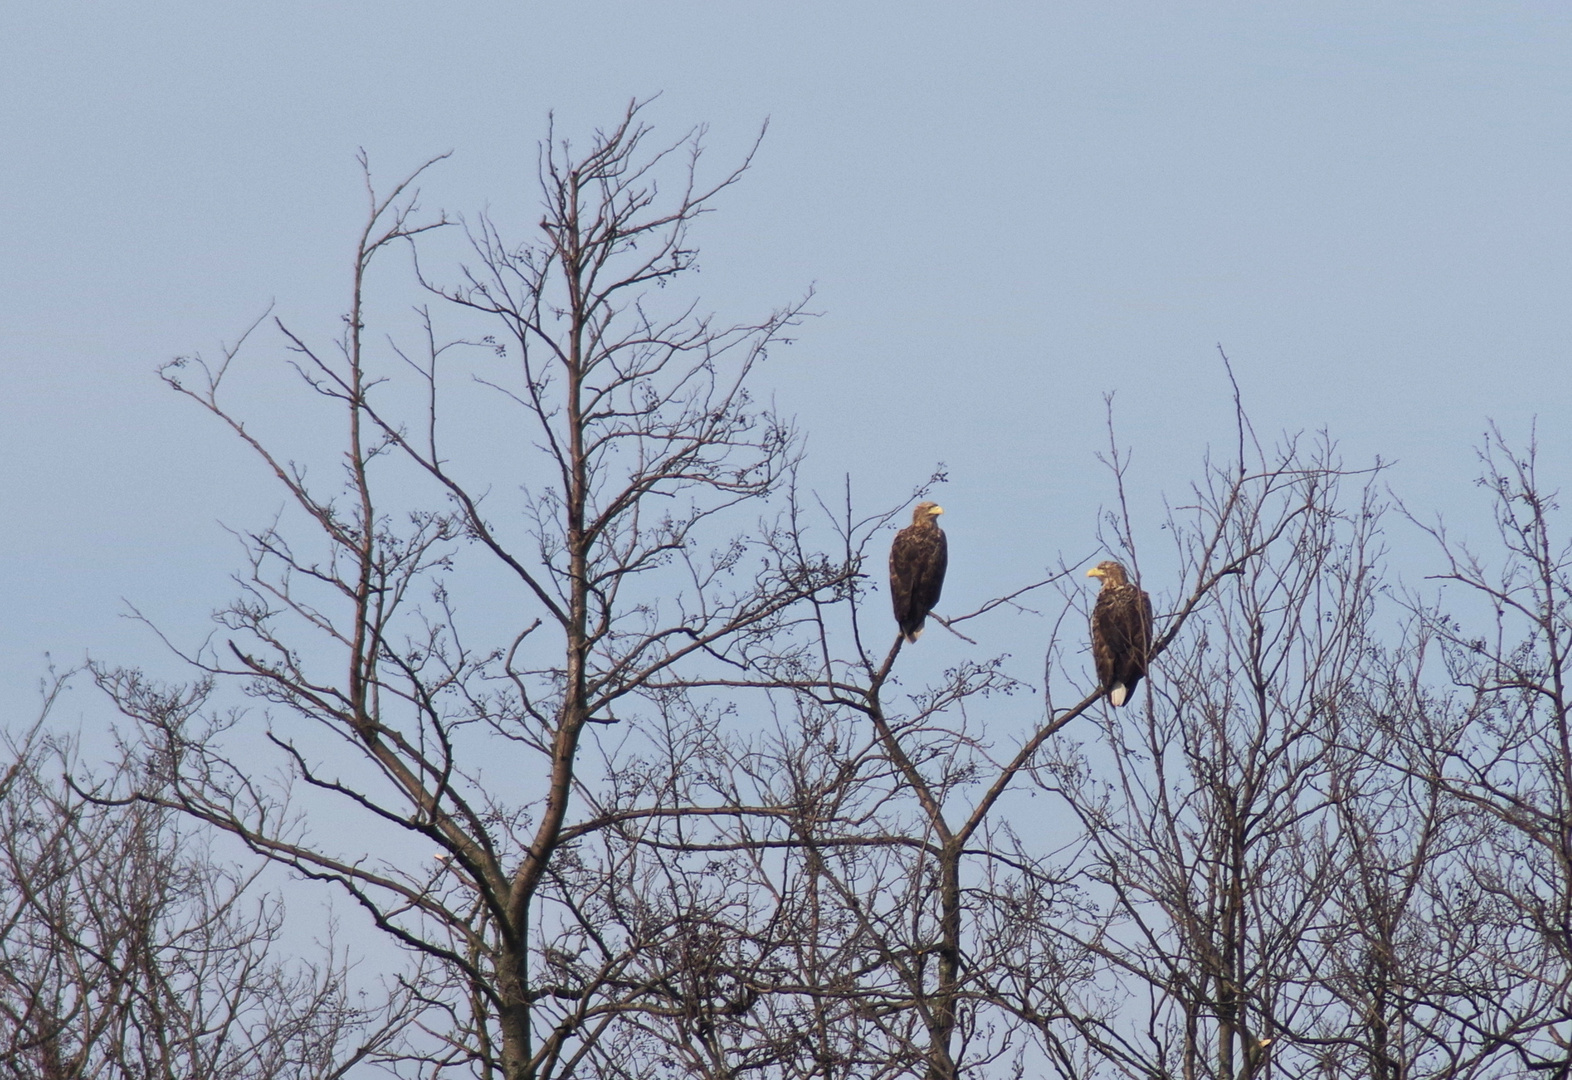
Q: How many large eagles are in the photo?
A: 2